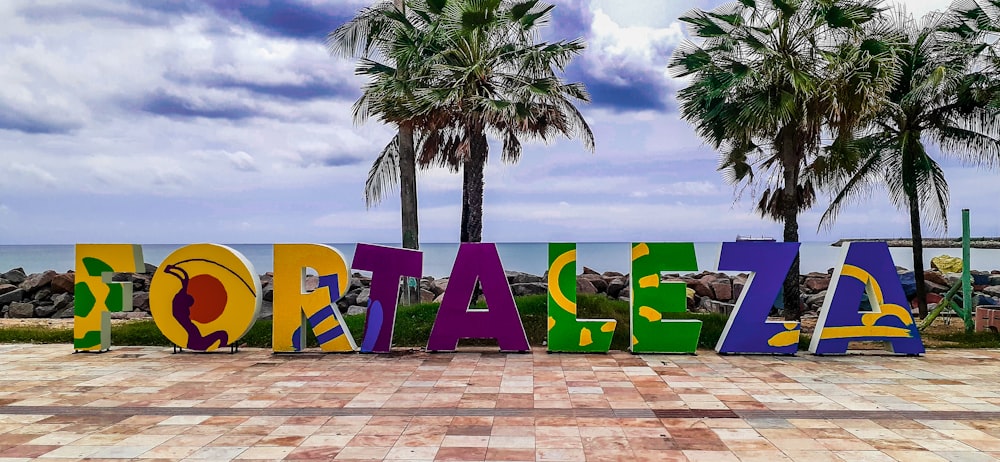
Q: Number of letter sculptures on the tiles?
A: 9